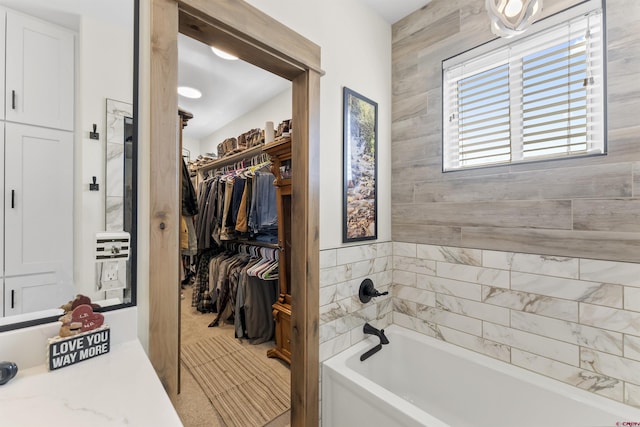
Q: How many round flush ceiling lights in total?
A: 2